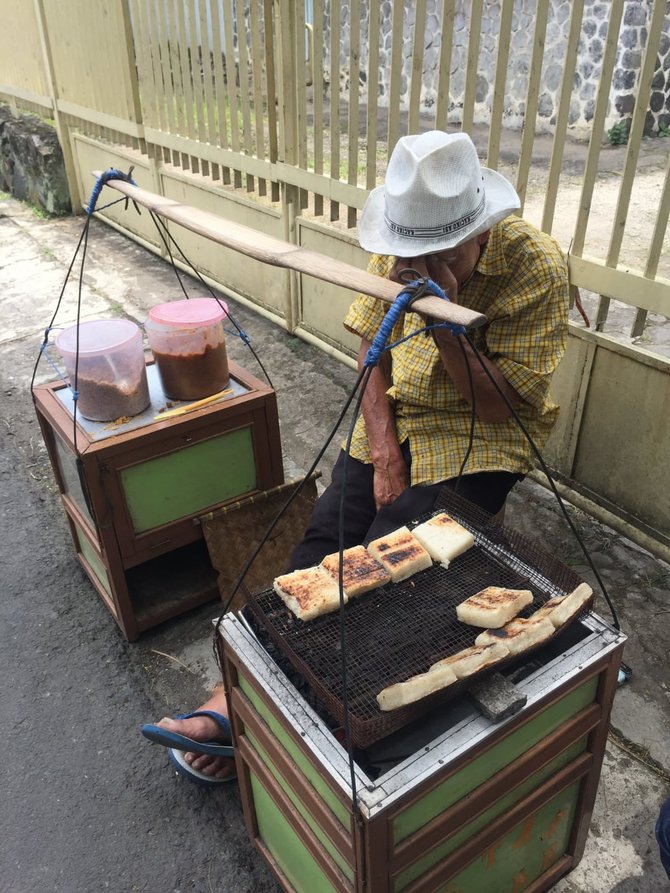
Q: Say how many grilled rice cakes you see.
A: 9